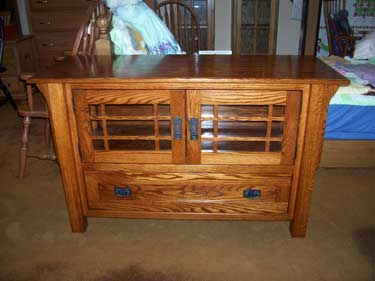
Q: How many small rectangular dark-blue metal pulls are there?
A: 4